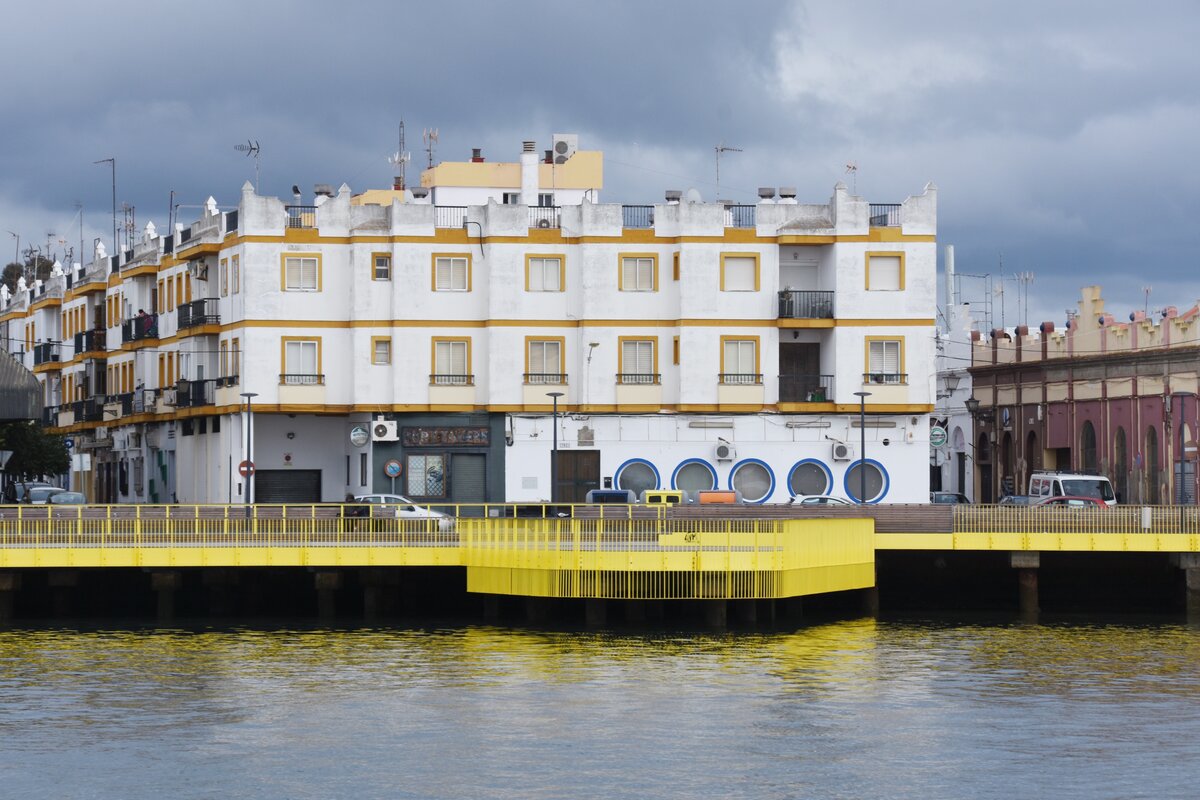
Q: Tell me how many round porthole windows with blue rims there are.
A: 5